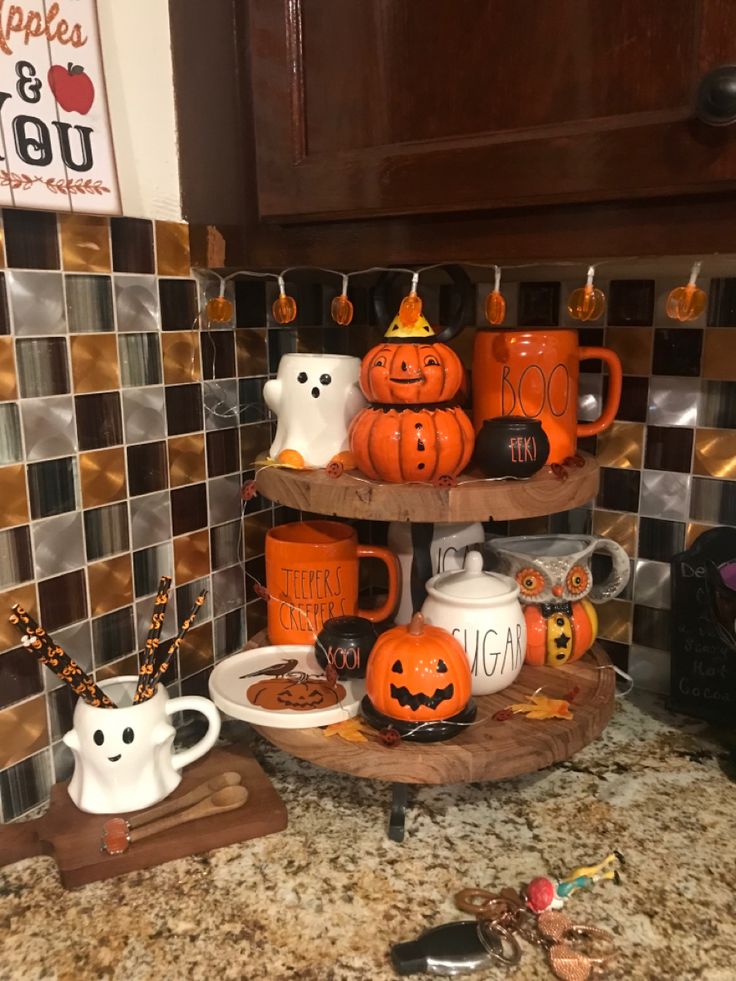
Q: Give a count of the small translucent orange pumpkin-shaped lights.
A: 7